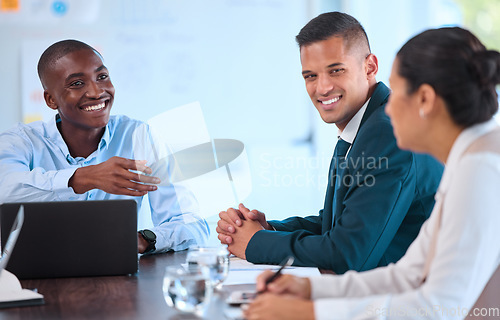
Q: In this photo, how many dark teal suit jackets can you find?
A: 1